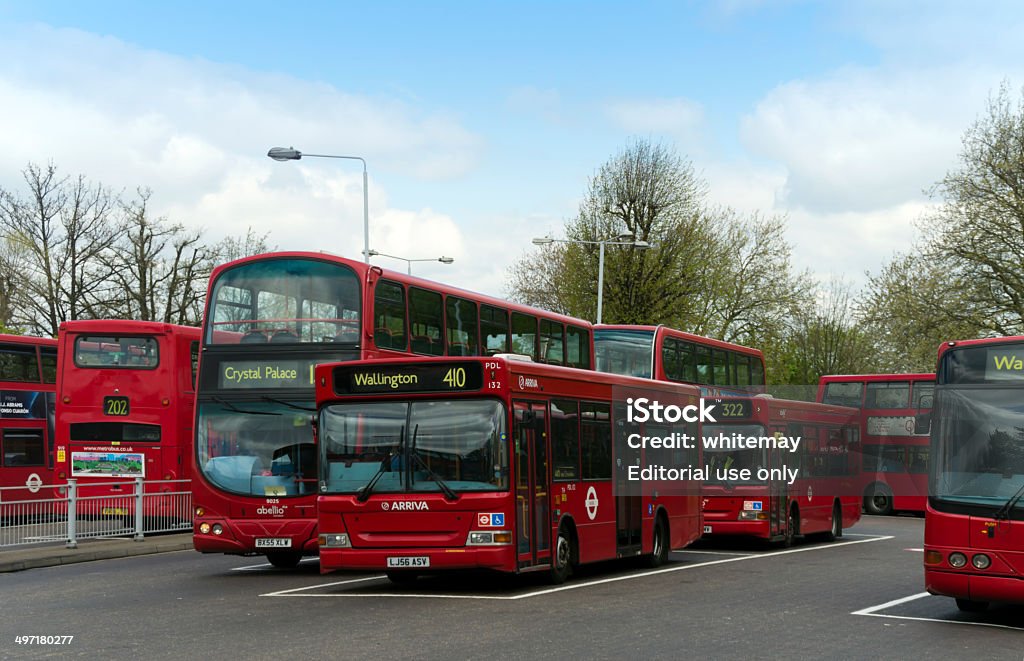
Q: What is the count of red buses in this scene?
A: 8